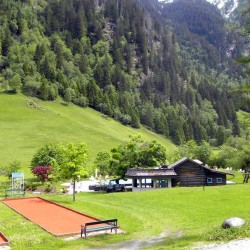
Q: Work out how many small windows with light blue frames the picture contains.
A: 2